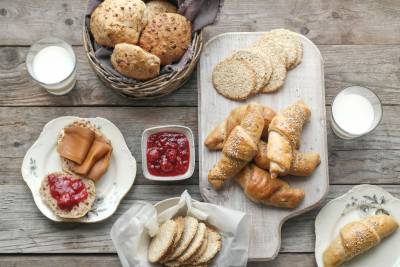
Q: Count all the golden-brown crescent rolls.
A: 6